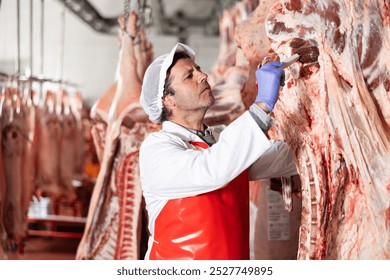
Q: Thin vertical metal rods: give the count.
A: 4